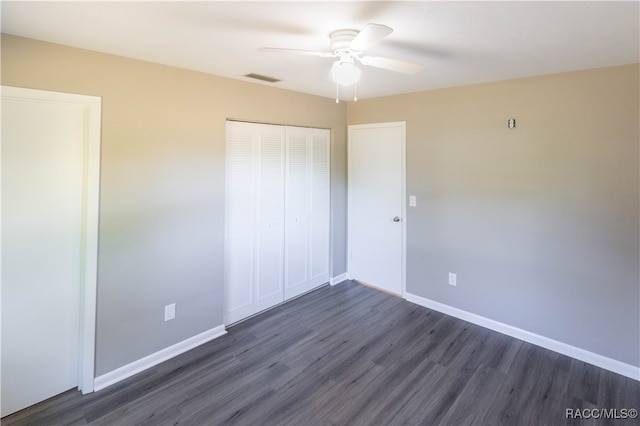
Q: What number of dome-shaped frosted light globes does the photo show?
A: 1